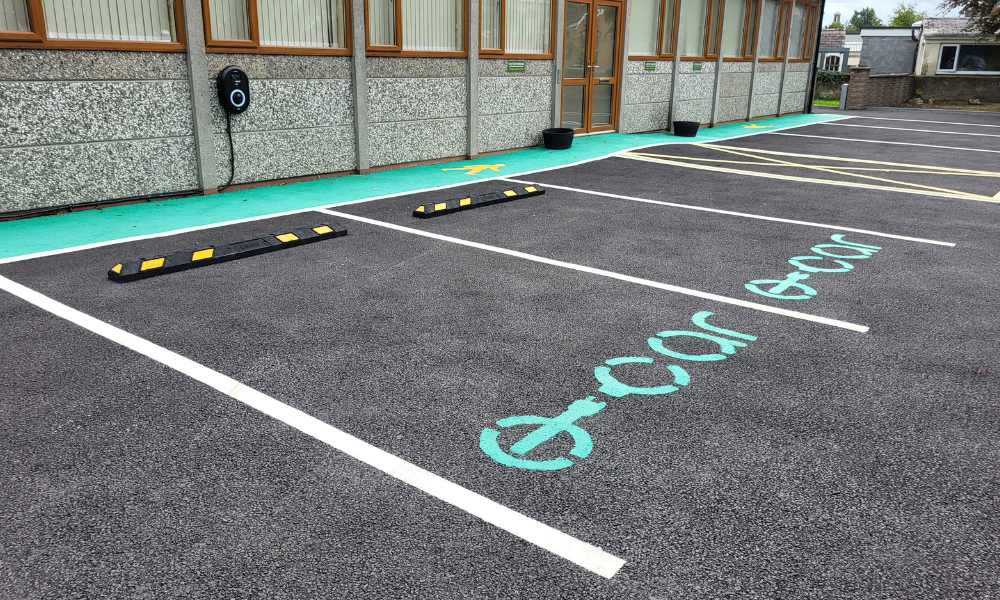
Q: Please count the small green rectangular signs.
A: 3